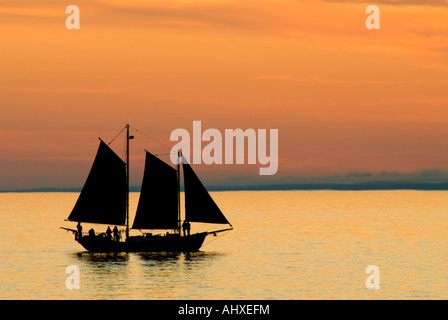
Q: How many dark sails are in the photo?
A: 3